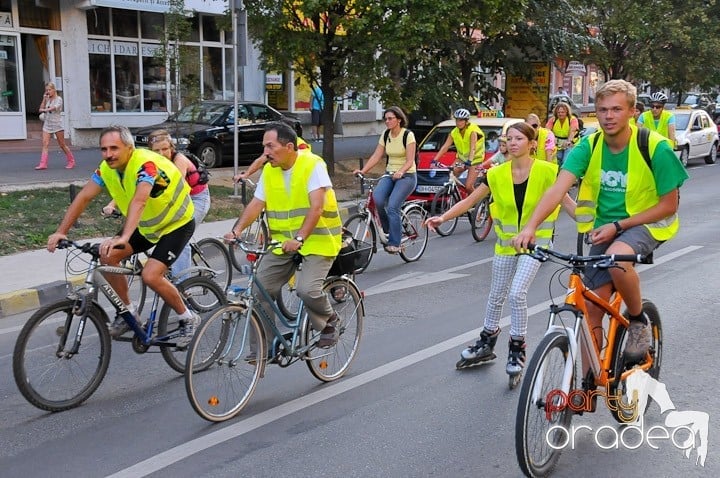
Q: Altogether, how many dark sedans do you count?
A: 1